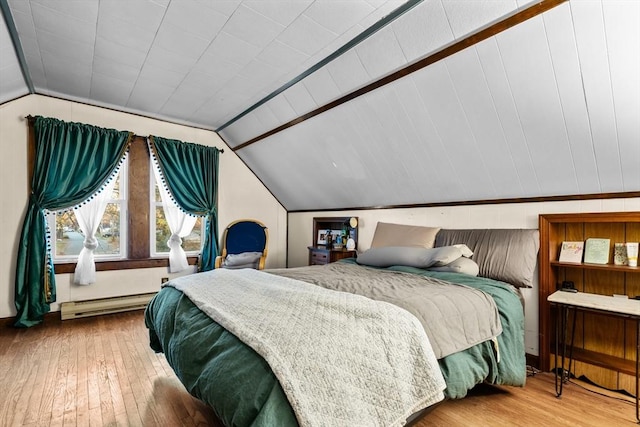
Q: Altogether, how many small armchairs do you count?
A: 1